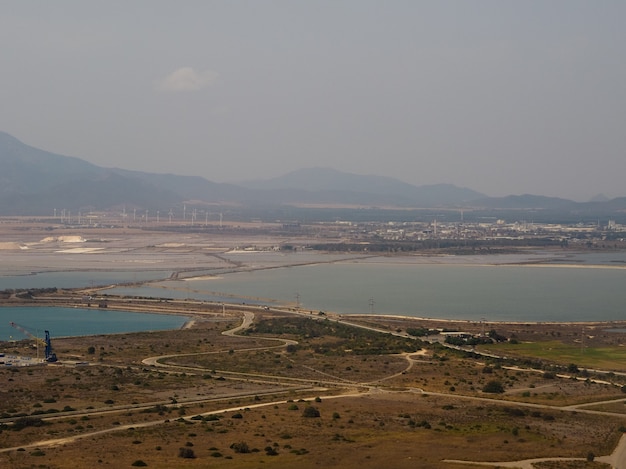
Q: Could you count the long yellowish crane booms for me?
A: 1